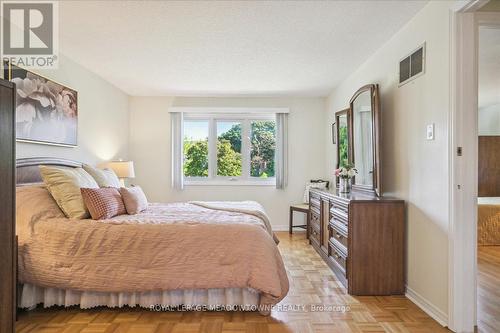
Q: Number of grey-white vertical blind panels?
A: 2